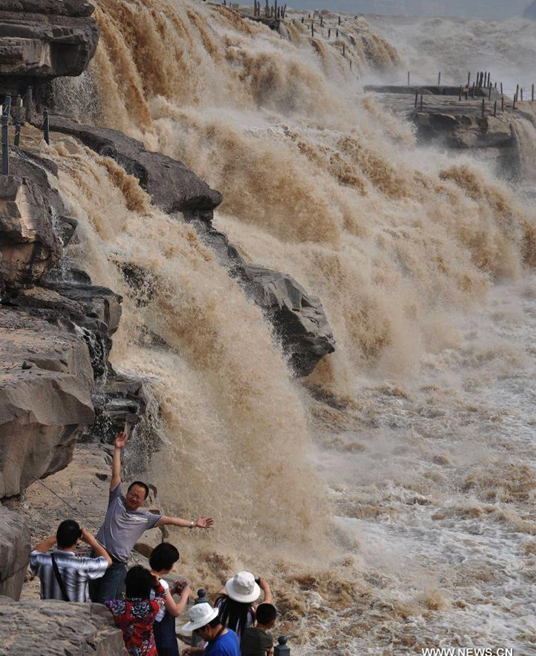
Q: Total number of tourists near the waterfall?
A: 7